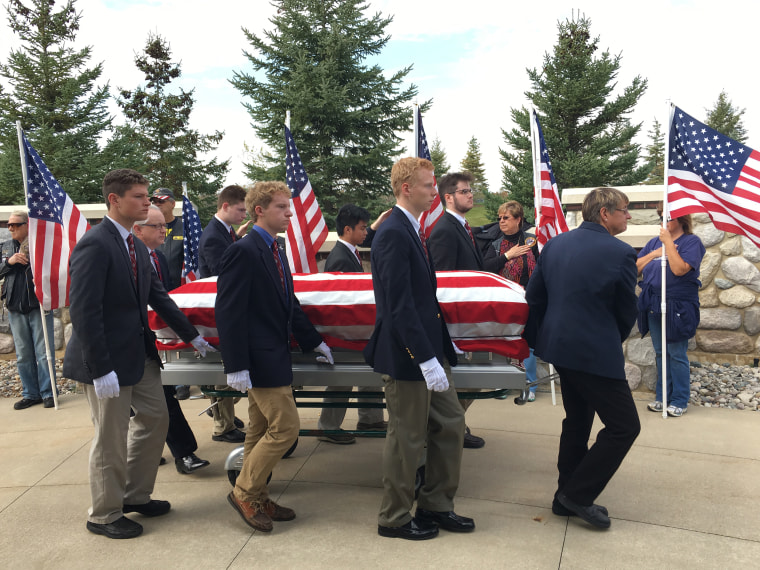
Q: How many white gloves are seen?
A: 6